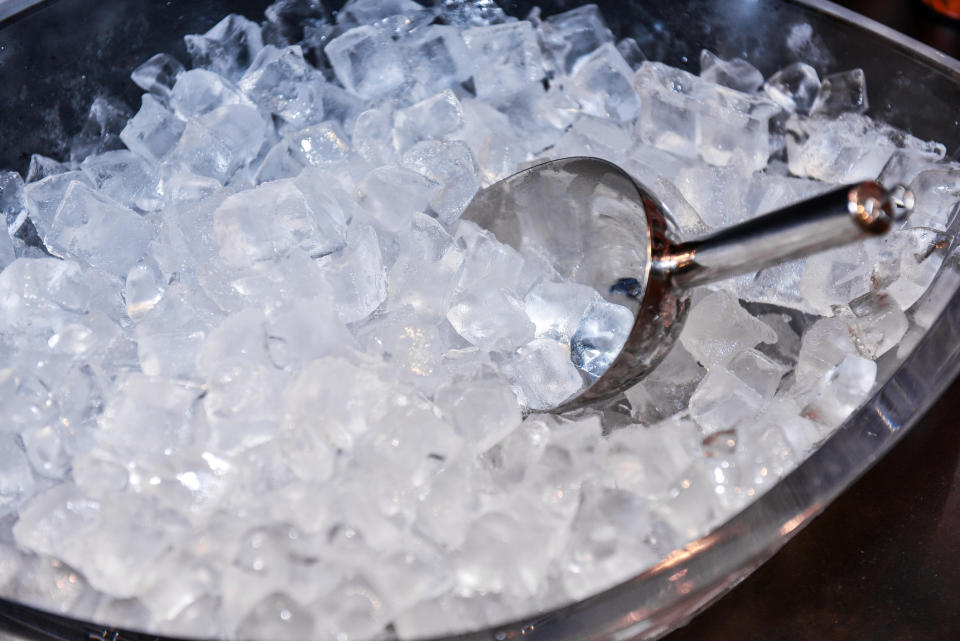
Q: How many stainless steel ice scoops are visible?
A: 1